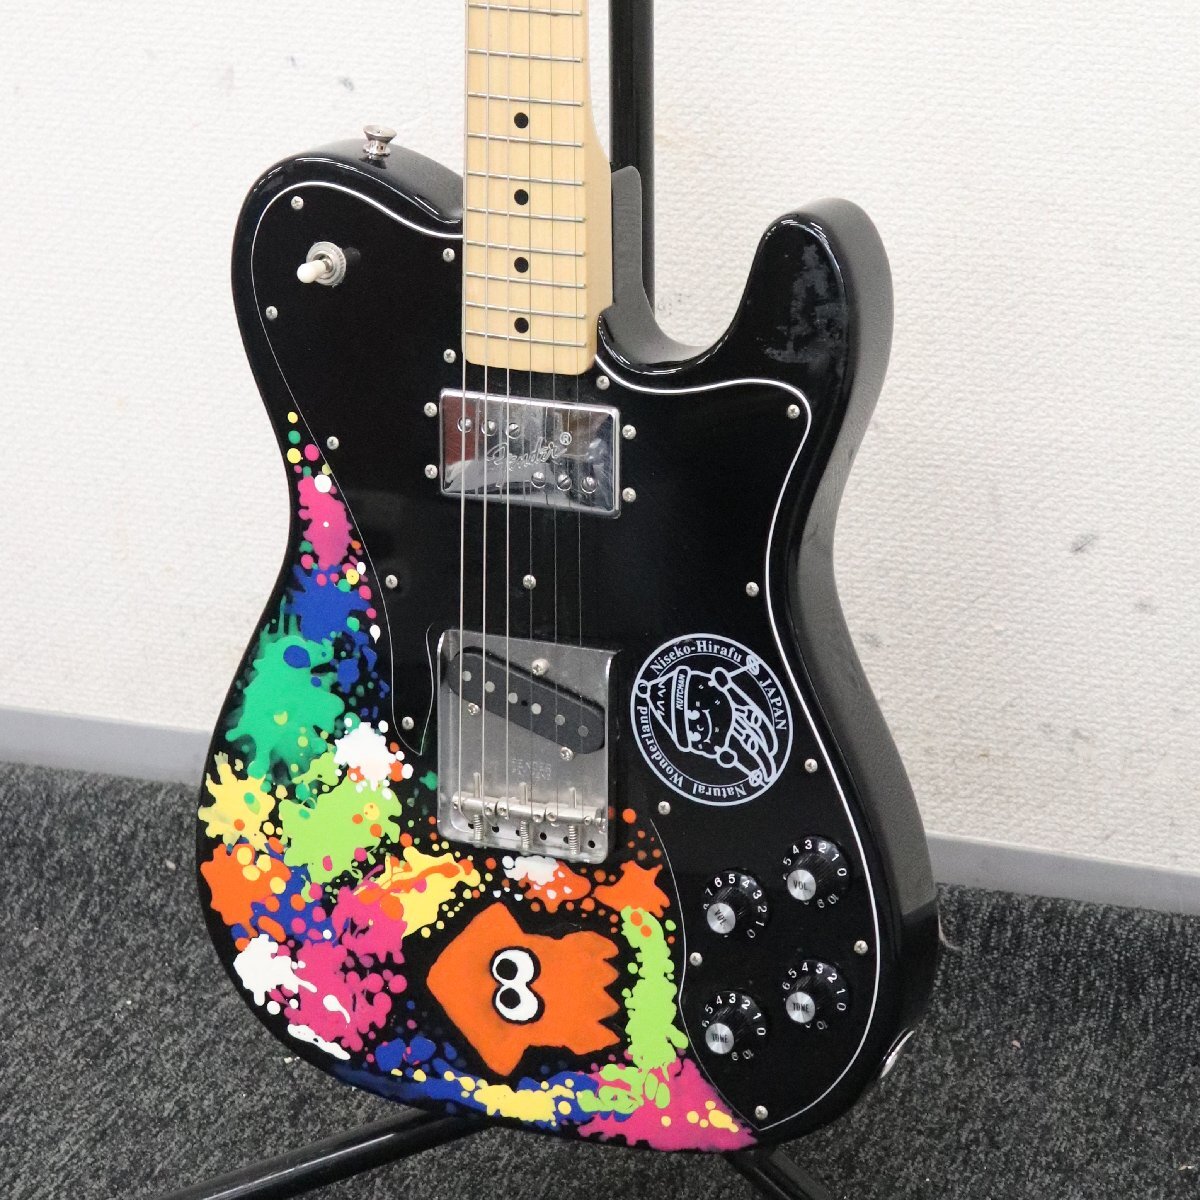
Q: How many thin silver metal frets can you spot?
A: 10